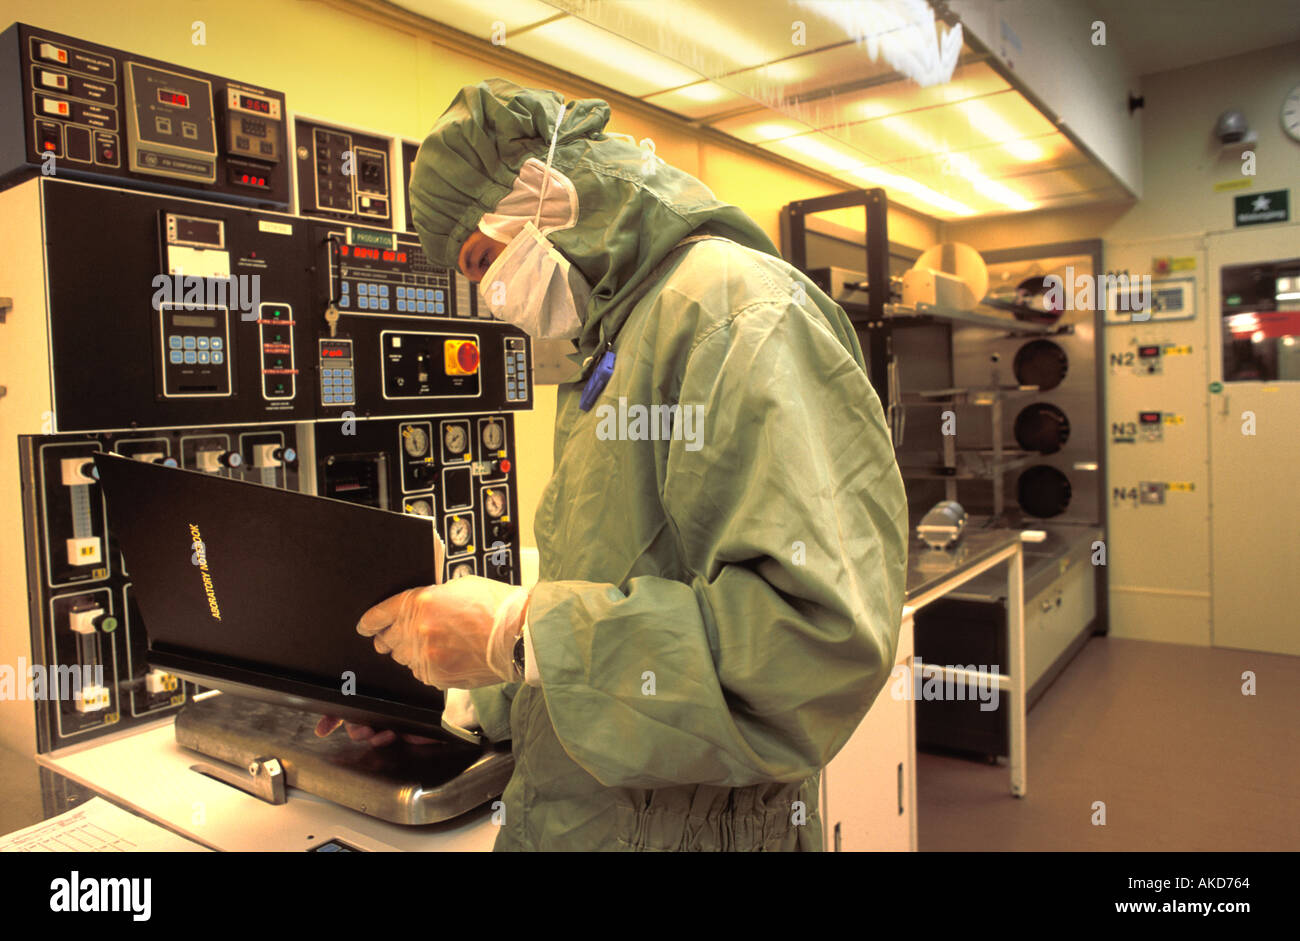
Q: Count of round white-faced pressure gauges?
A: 7